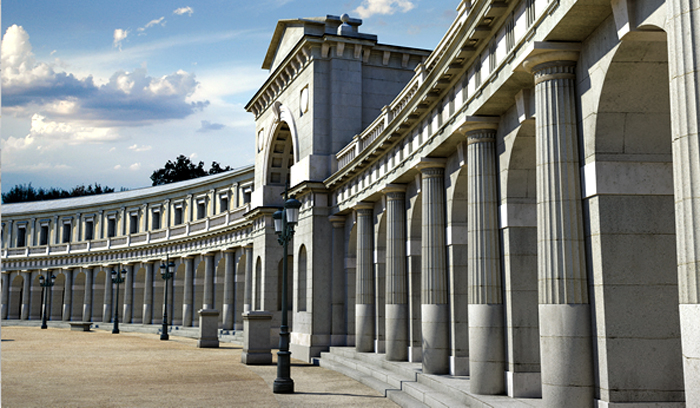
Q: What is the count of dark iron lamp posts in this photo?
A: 4